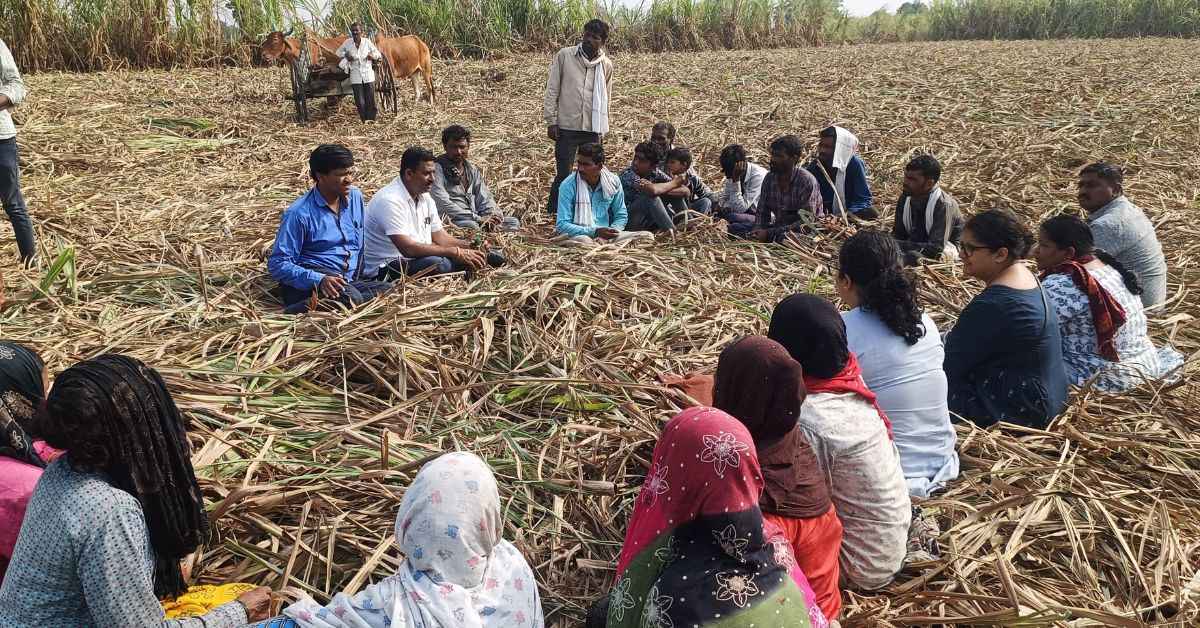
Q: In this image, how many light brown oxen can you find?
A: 2